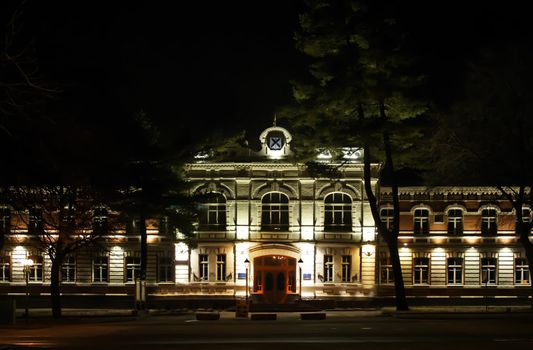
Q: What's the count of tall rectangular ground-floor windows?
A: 15